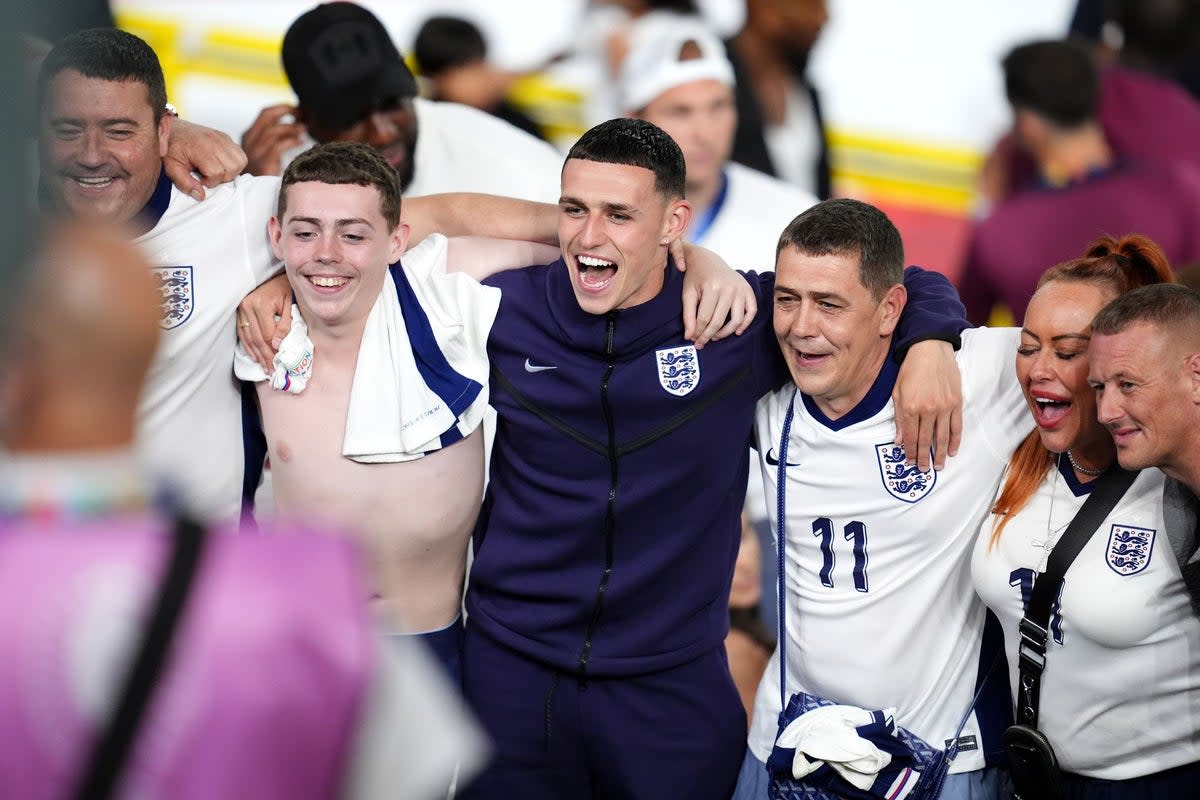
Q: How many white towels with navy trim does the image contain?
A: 1